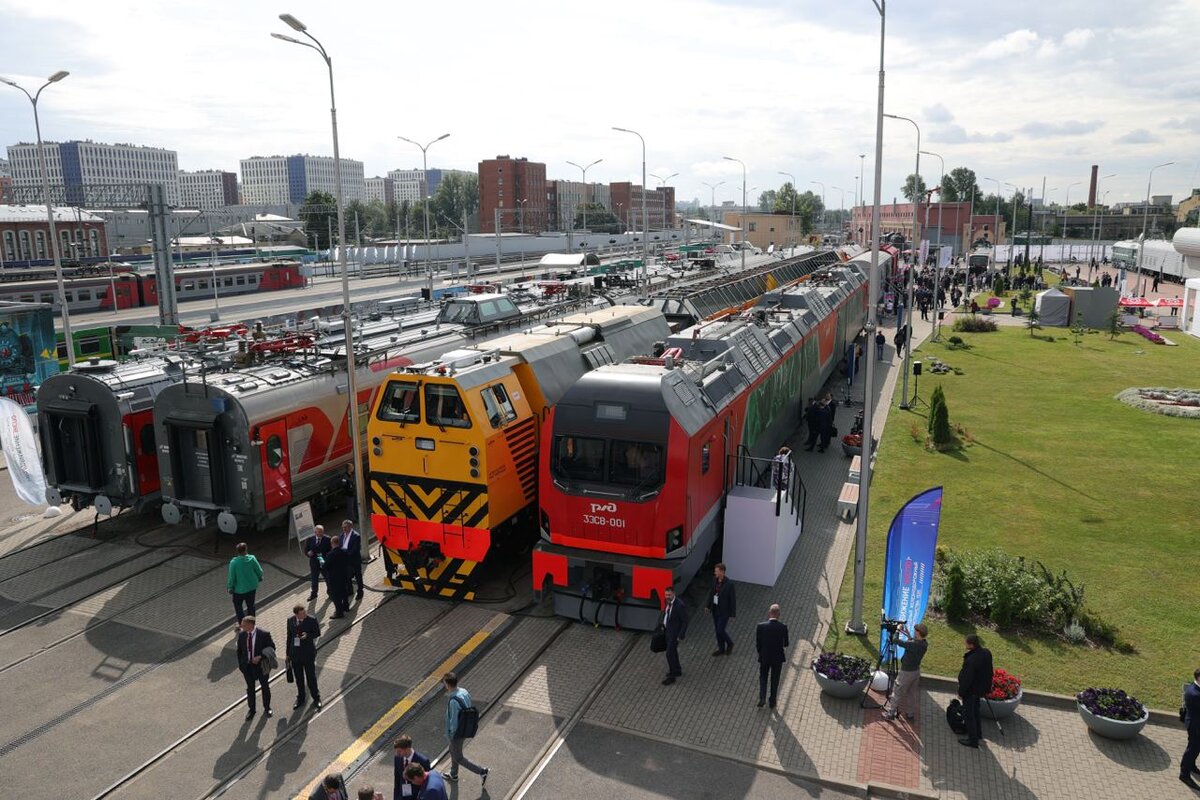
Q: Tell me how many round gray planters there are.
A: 4